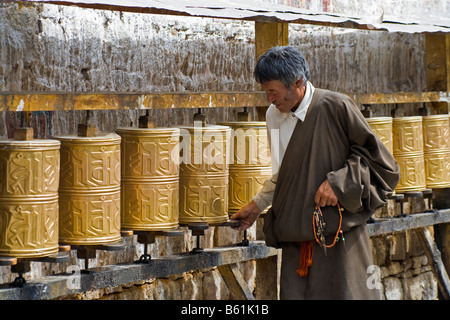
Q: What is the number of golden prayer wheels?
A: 8